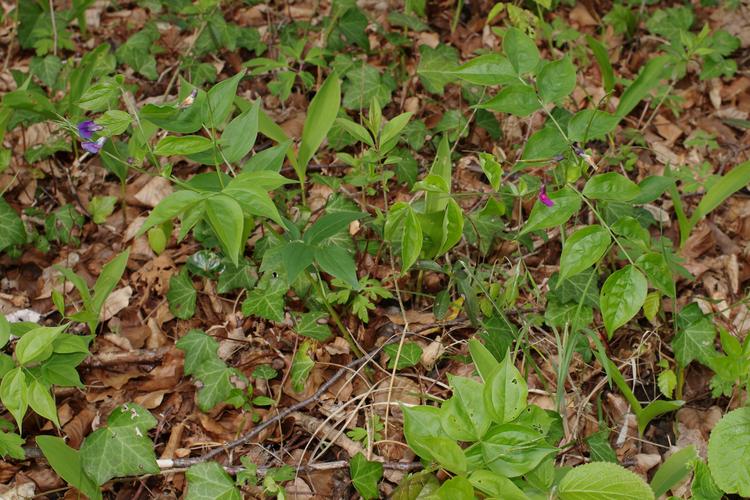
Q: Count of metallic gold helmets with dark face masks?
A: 0